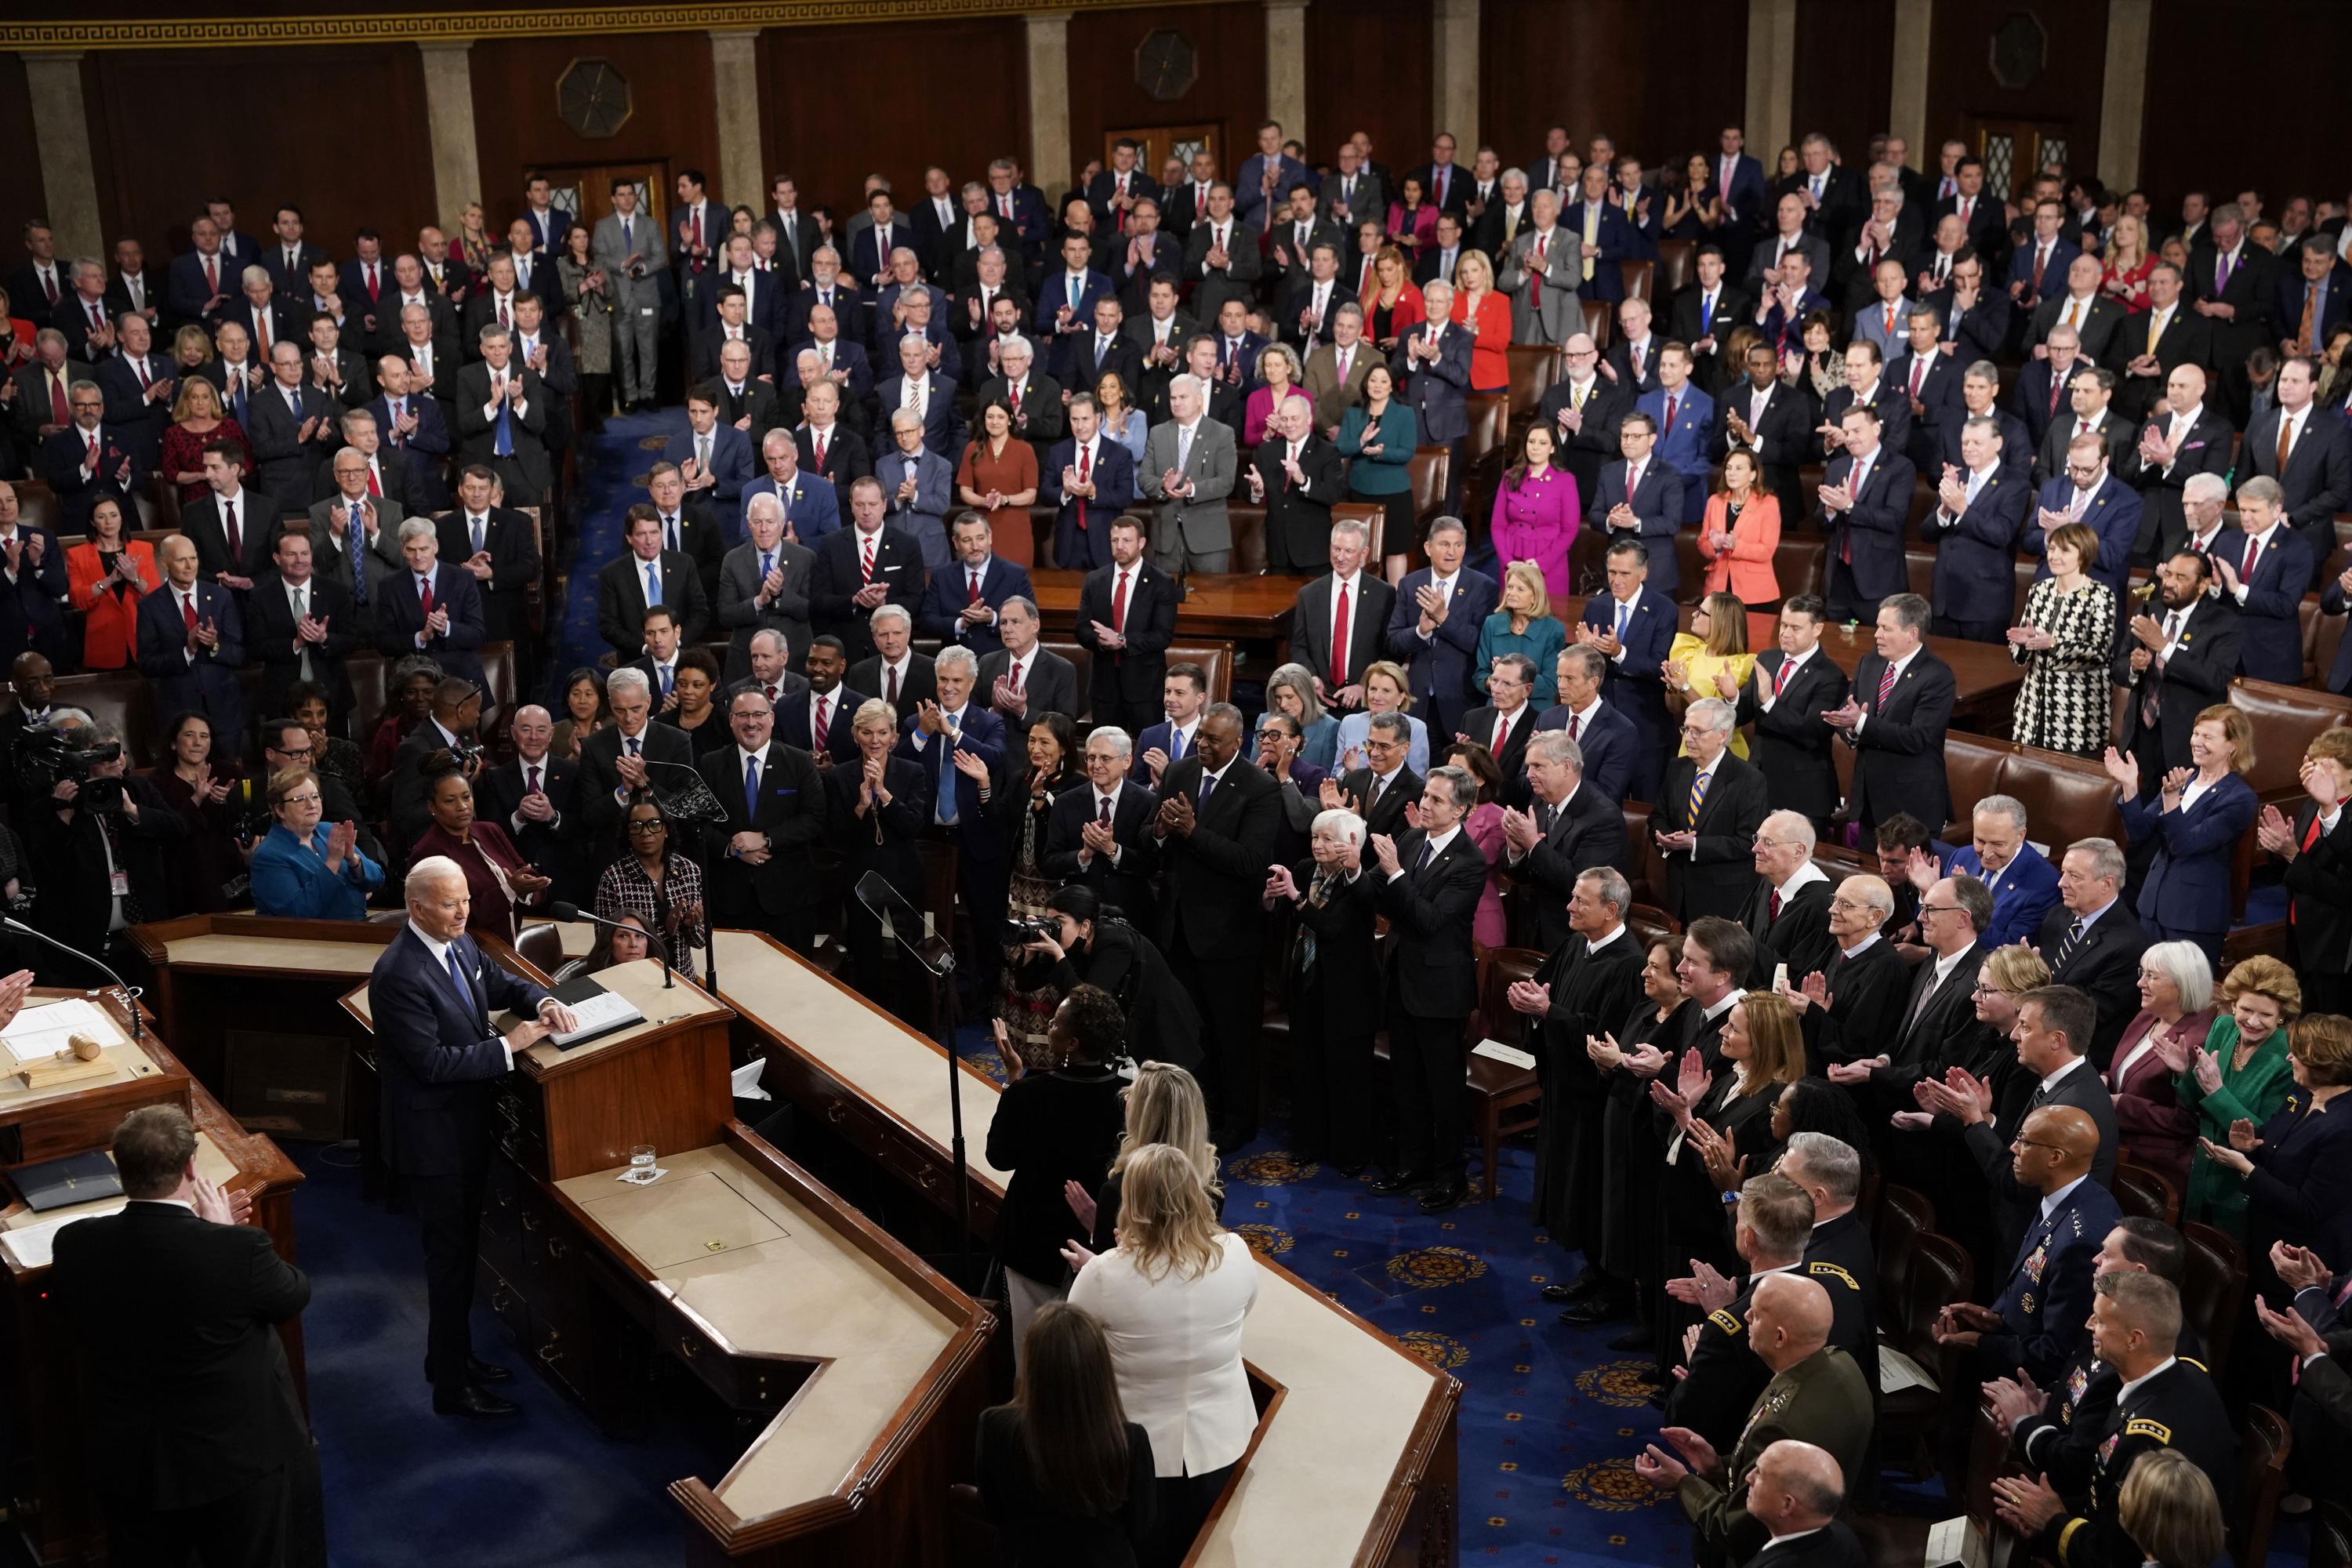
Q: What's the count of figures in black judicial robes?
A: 7